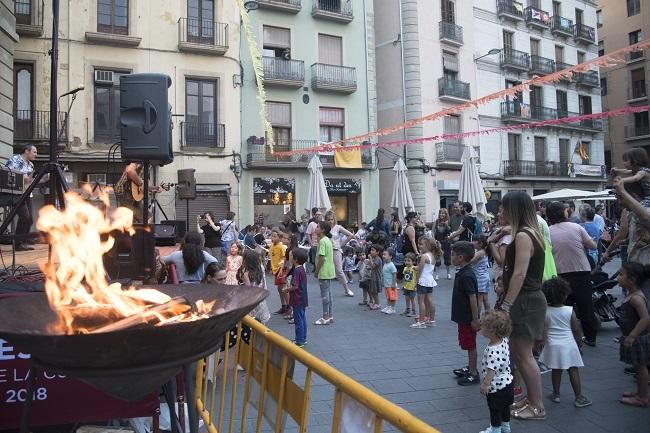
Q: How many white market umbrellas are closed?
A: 3